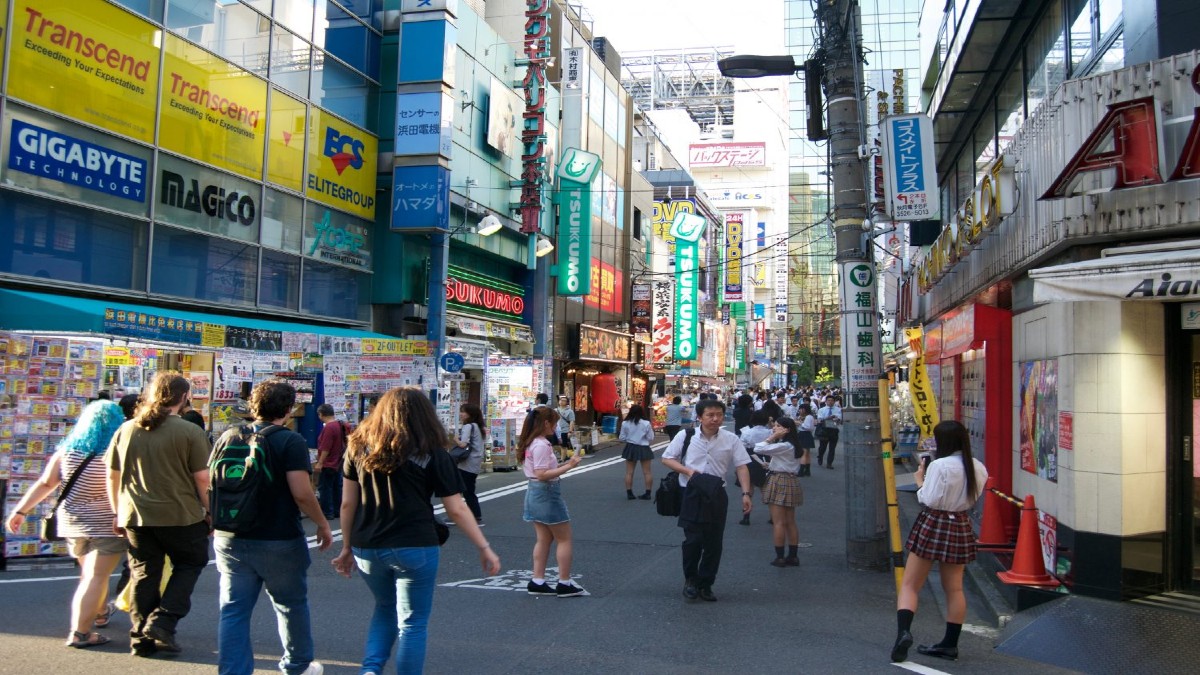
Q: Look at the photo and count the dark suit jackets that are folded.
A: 1